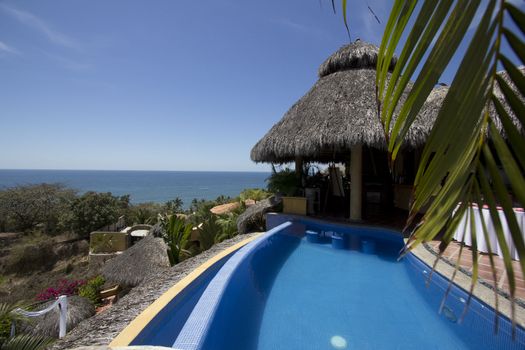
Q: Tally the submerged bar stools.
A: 3